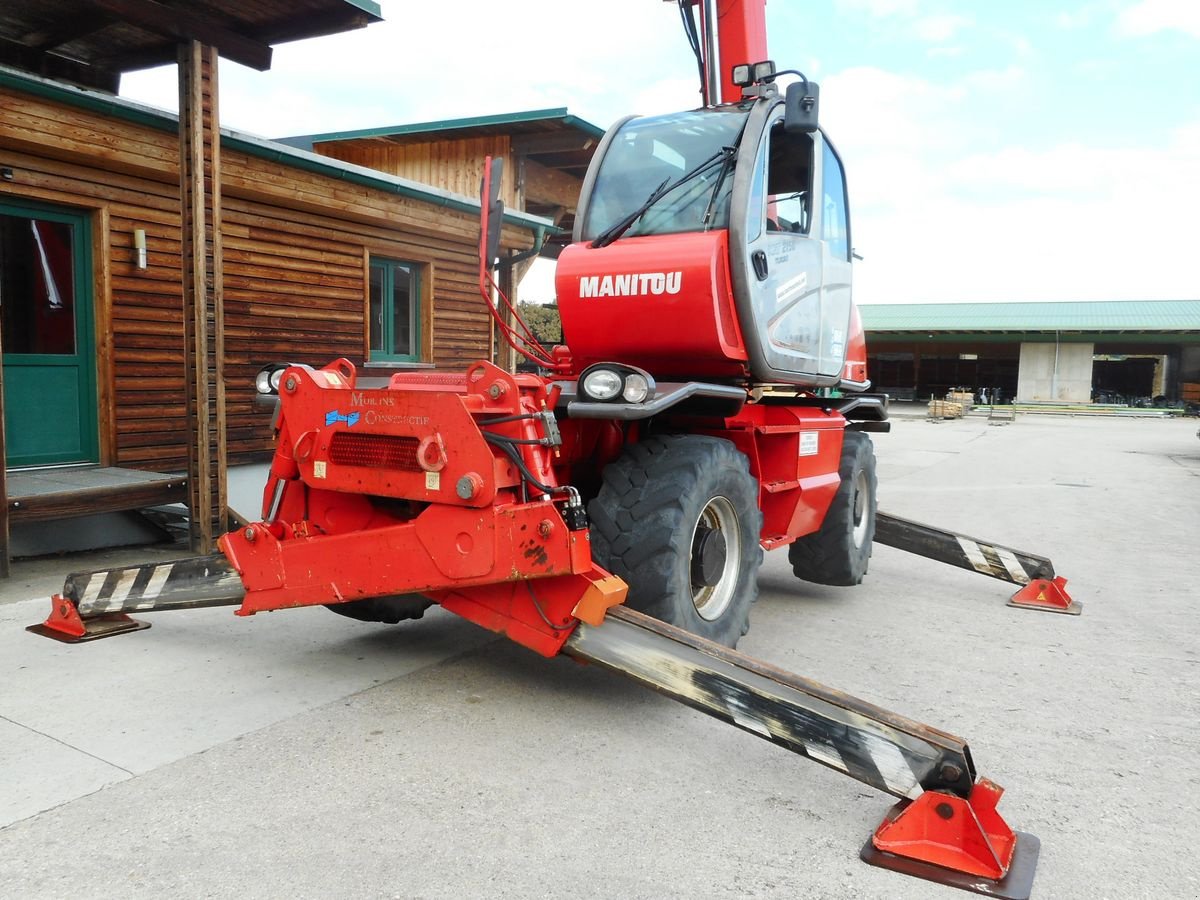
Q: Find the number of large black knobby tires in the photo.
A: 3